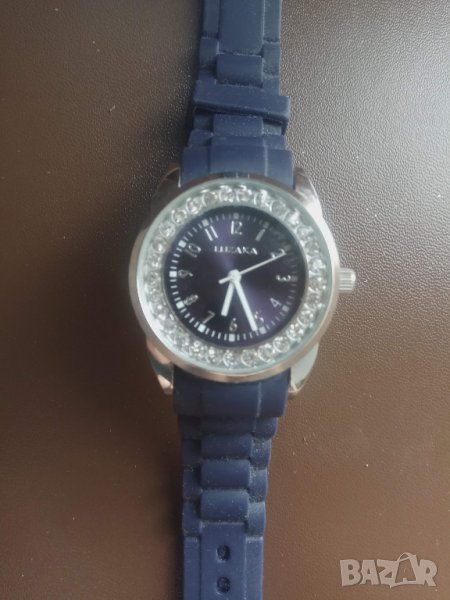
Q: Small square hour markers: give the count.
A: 12